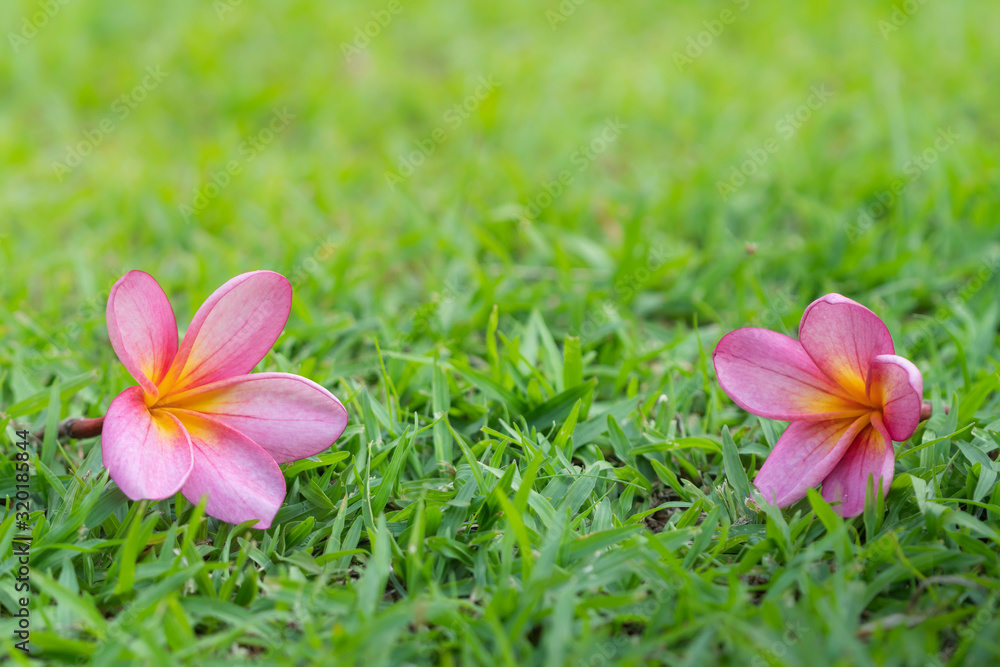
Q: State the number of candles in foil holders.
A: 0